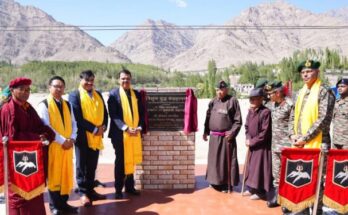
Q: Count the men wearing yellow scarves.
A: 4